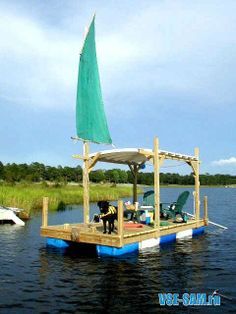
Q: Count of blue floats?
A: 4